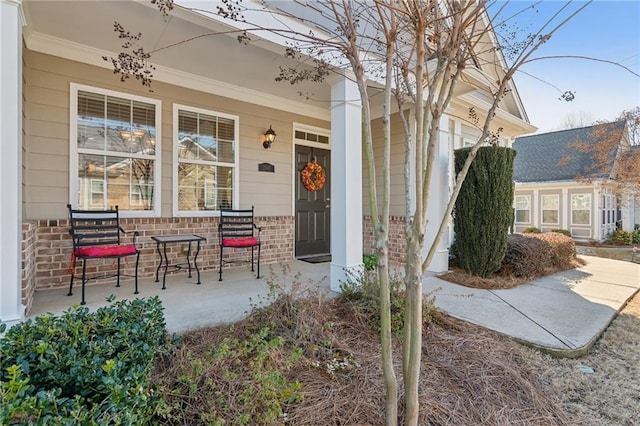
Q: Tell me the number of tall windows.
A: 2